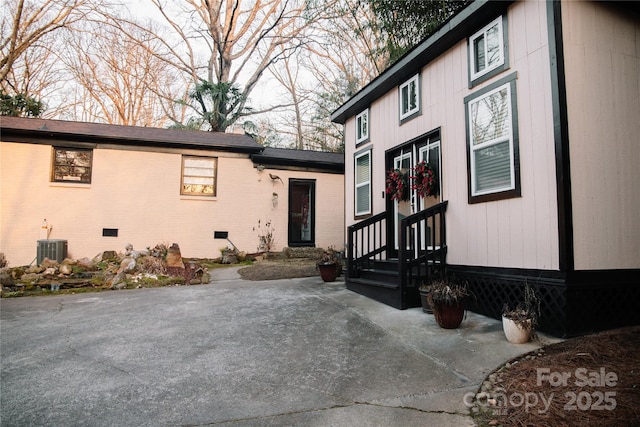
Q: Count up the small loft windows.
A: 3